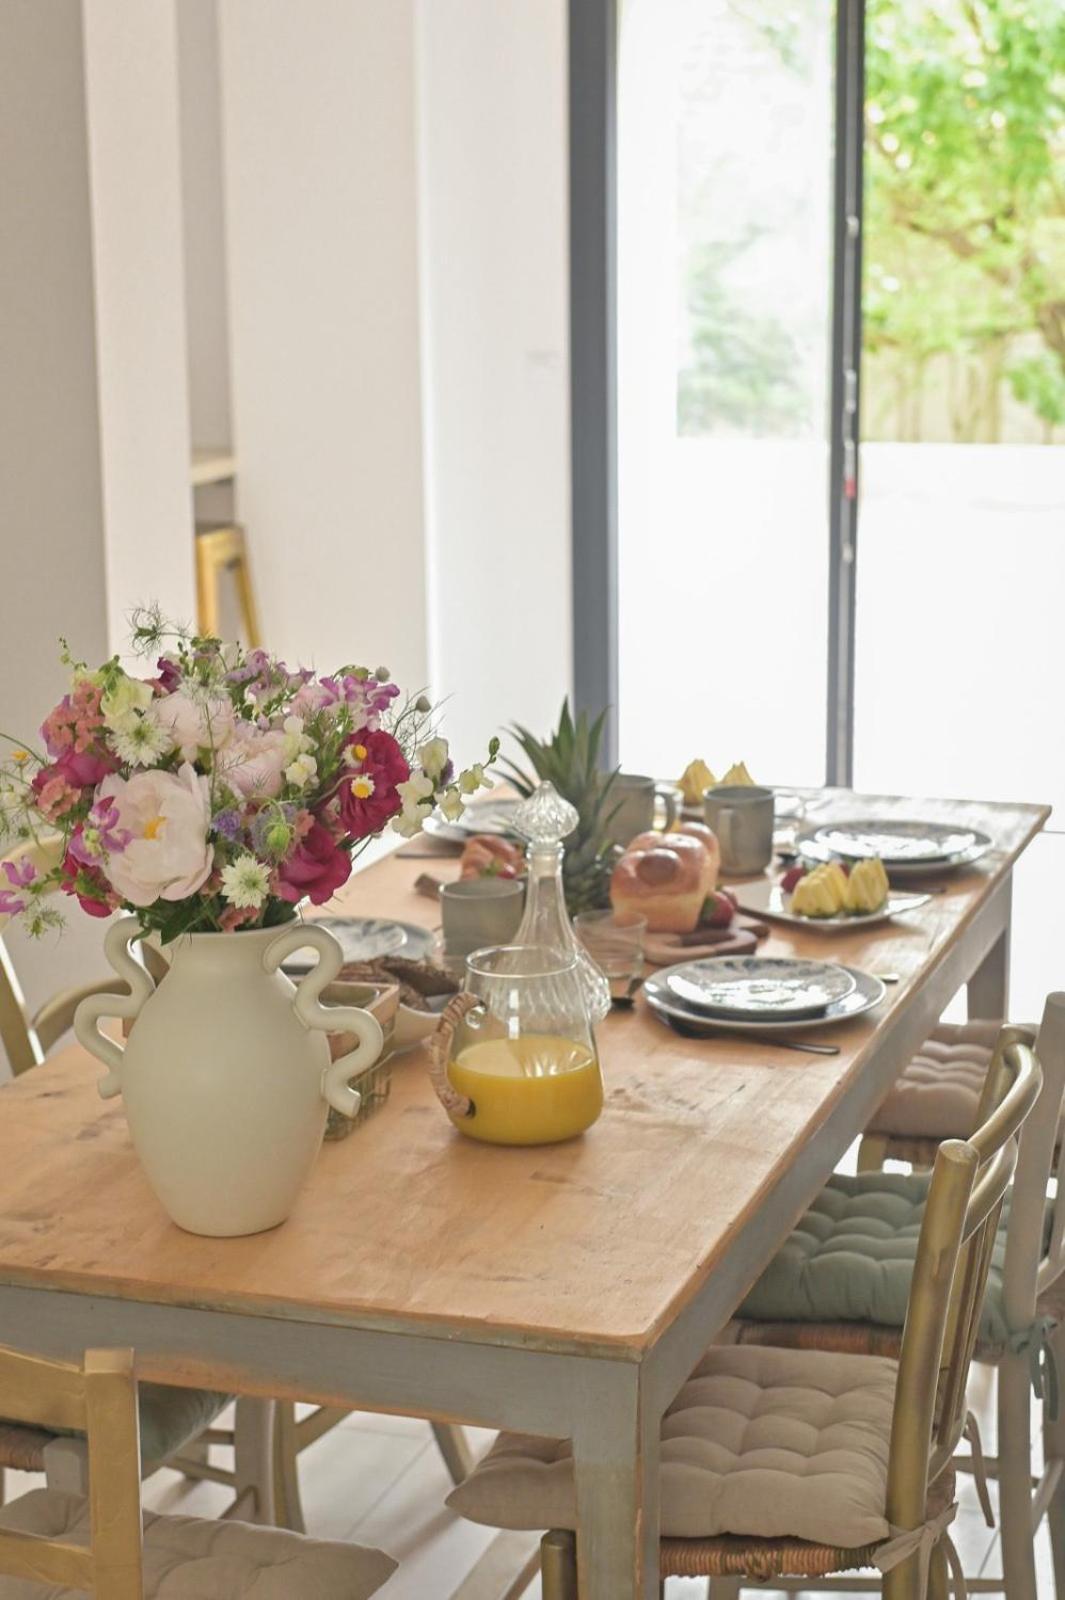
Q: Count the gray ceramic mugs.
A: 3